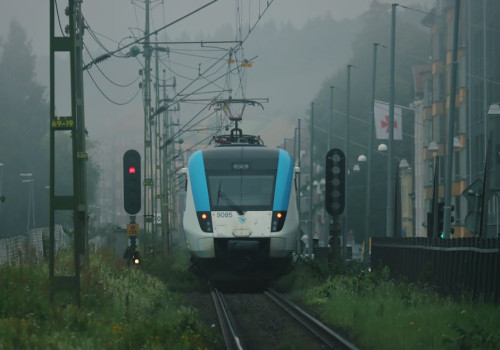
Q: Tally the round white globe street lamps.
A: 2